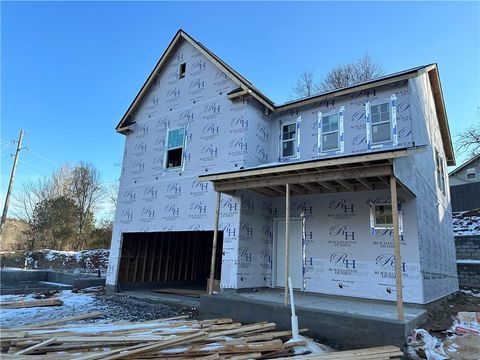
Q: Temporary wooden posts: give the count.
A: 3